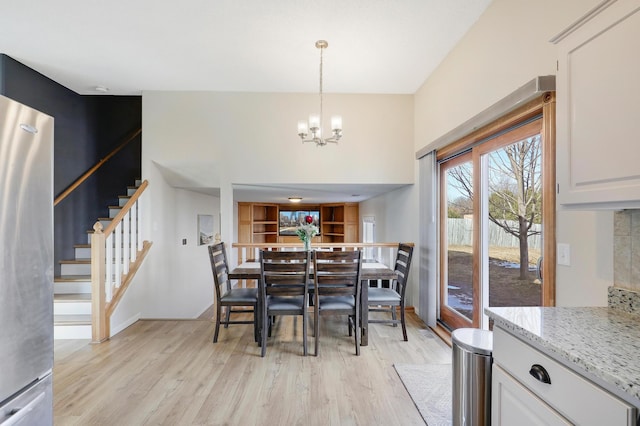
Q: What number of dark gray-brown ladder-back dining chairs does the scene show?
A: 4